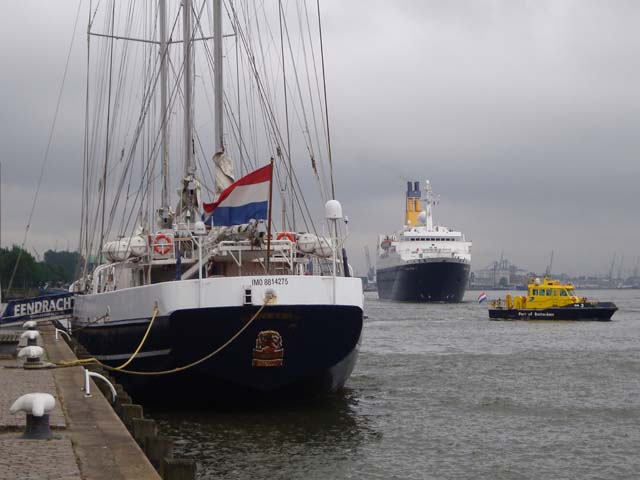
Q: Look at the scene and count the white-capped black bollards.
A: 4